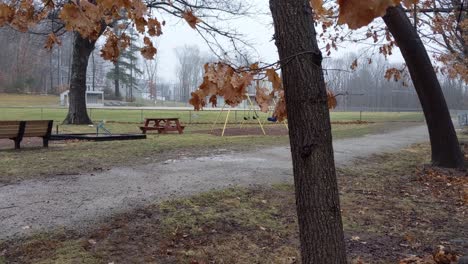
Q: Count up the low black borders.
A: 1